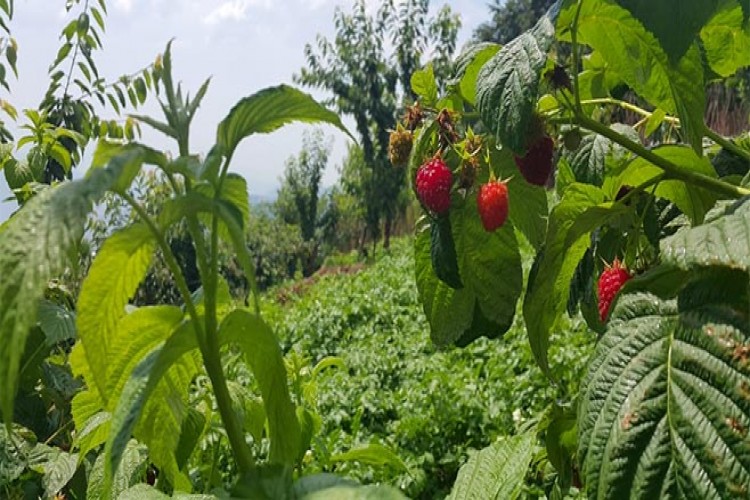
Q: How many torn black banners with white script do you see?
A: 0